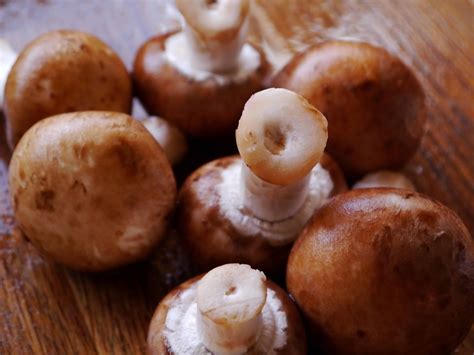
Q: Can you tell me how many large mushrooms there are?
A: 7